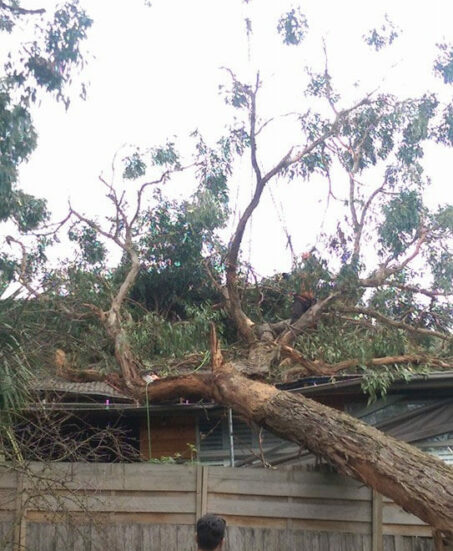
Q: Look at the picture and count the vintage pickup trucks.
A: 0